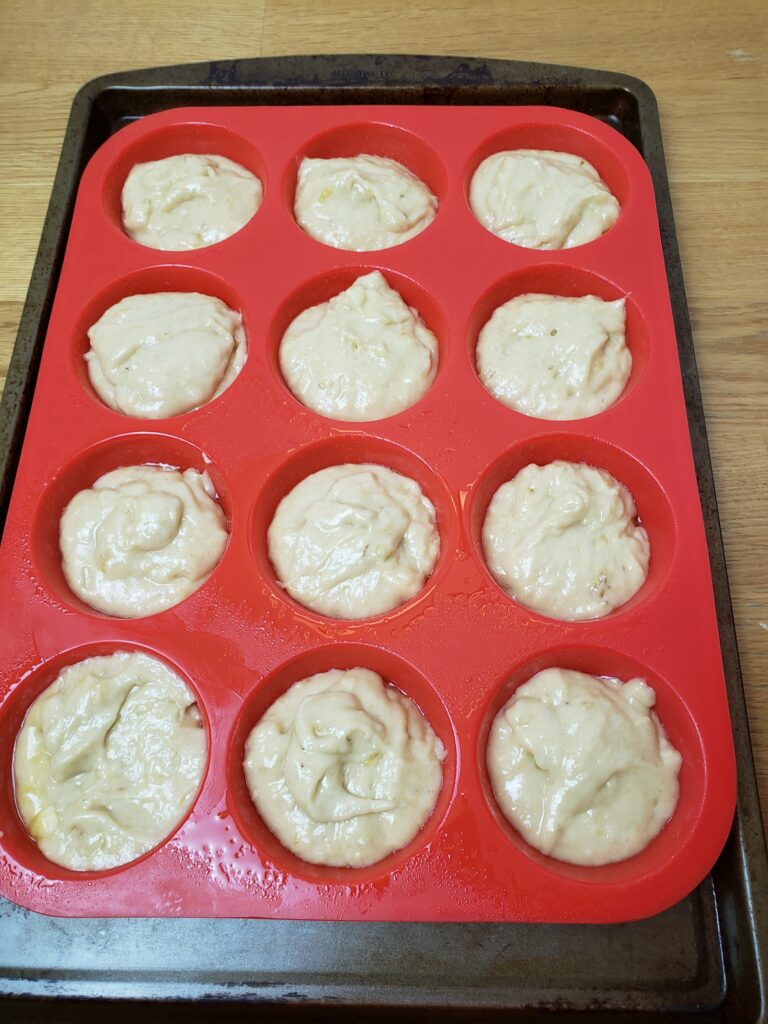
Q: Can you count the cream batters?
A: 12